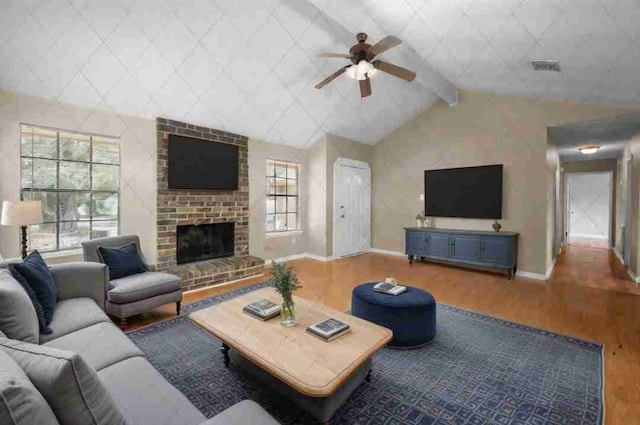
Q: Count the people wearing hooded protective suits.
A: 0